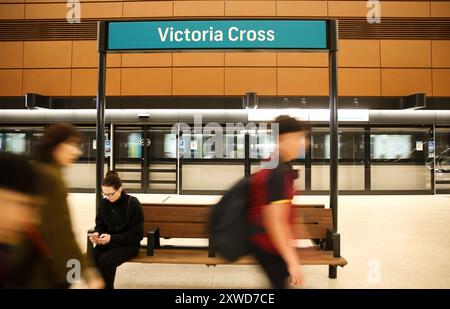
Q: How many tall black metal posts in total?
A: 2